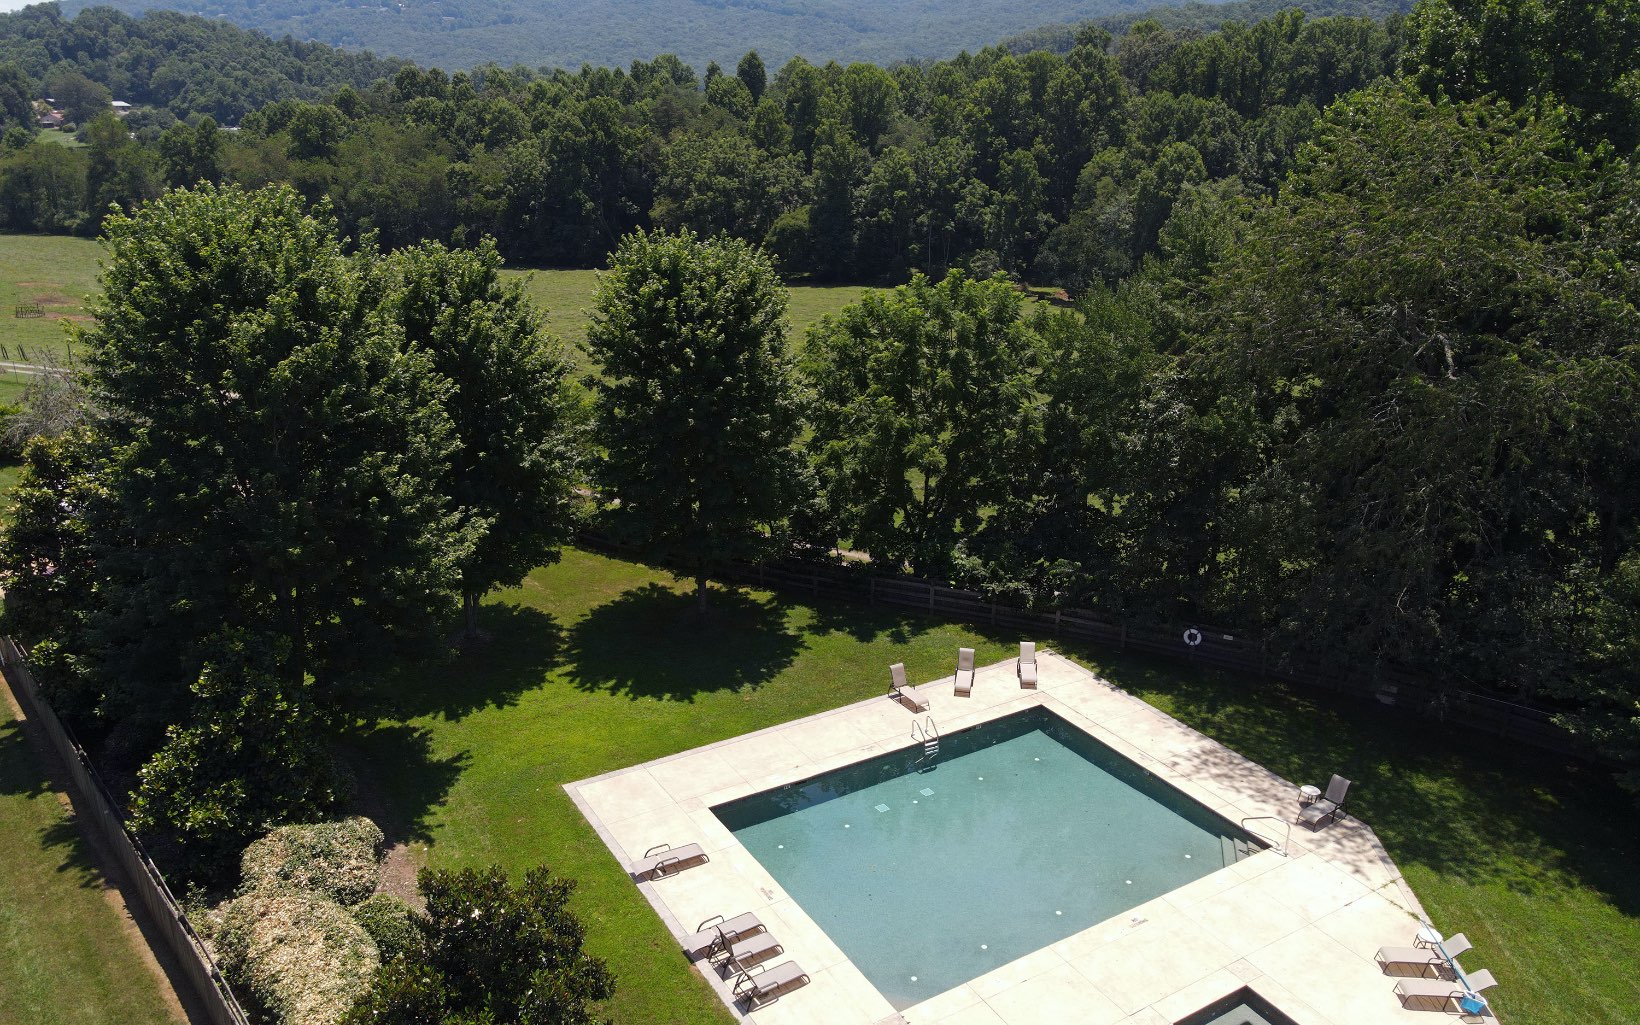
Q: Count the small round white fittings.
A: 10